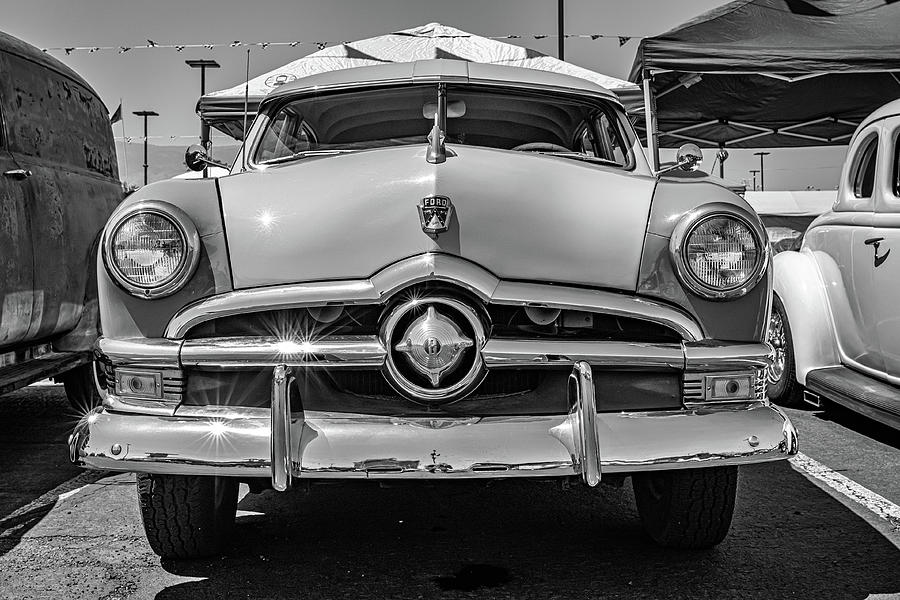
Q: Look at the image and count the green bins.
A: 0